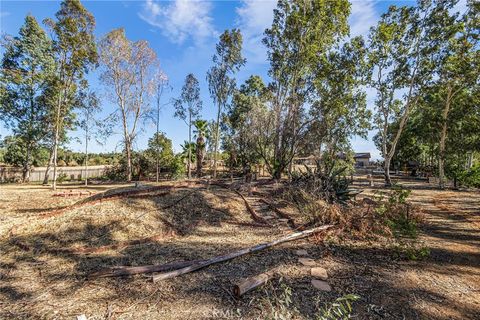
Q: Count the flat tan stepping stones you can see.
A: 4